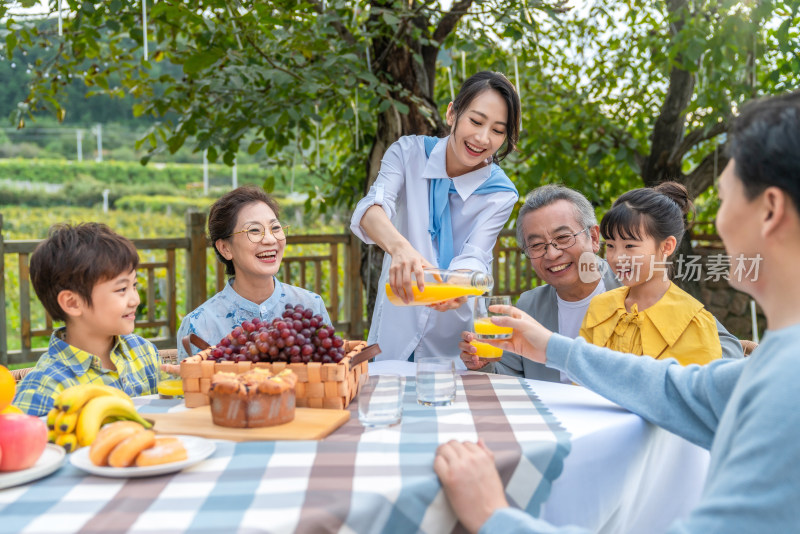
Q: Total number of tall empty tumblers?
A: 2